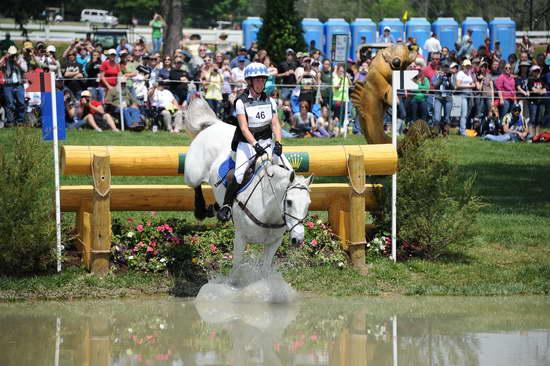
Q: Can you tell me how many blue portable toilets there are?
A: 9